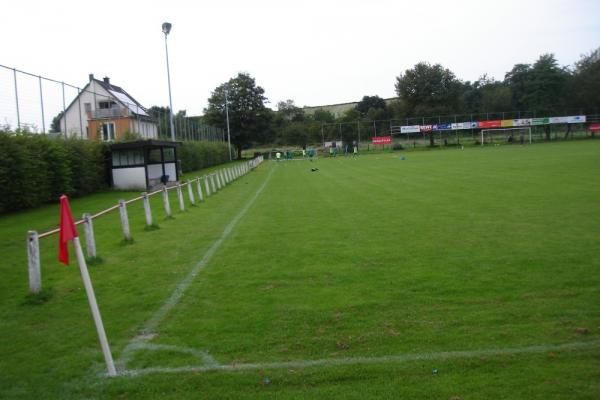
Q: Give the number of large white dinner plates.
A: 0